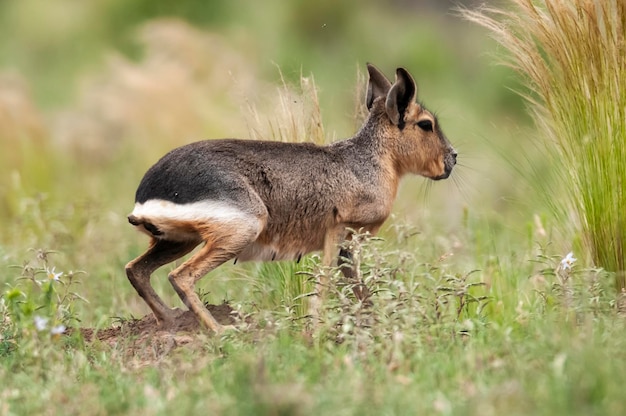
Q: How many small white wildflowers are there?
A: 4